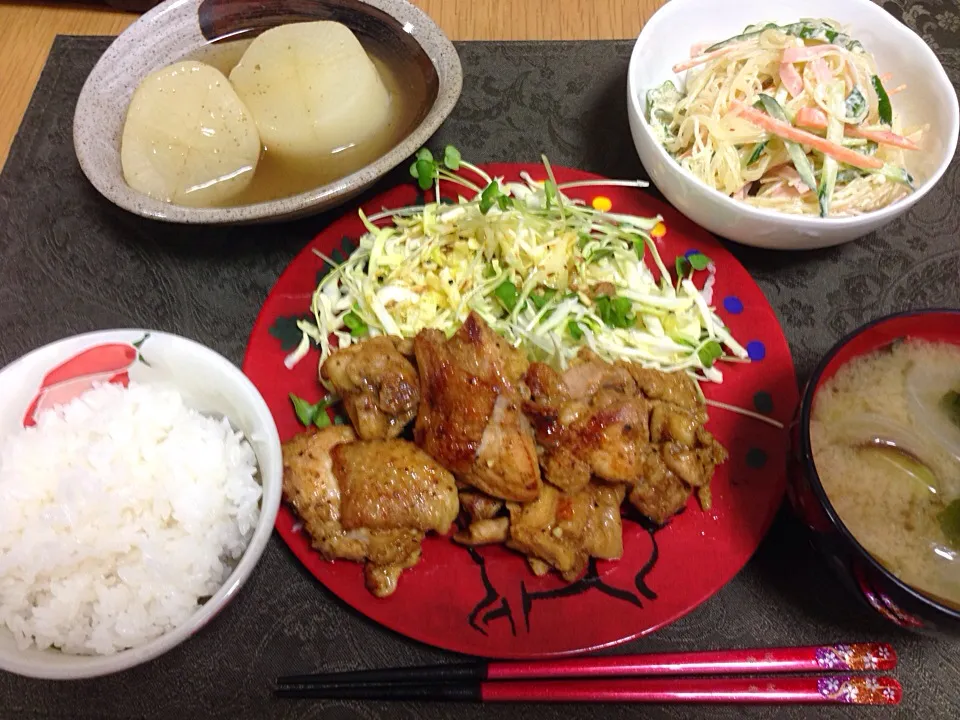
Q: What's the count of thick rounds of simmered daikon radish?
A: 2